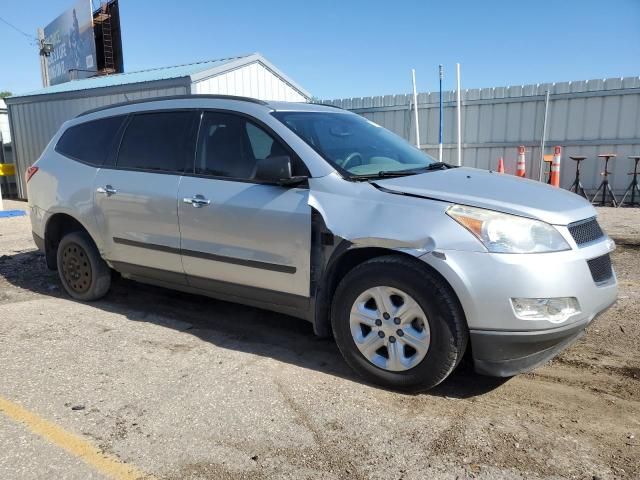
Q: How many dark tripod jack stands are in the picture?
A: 3